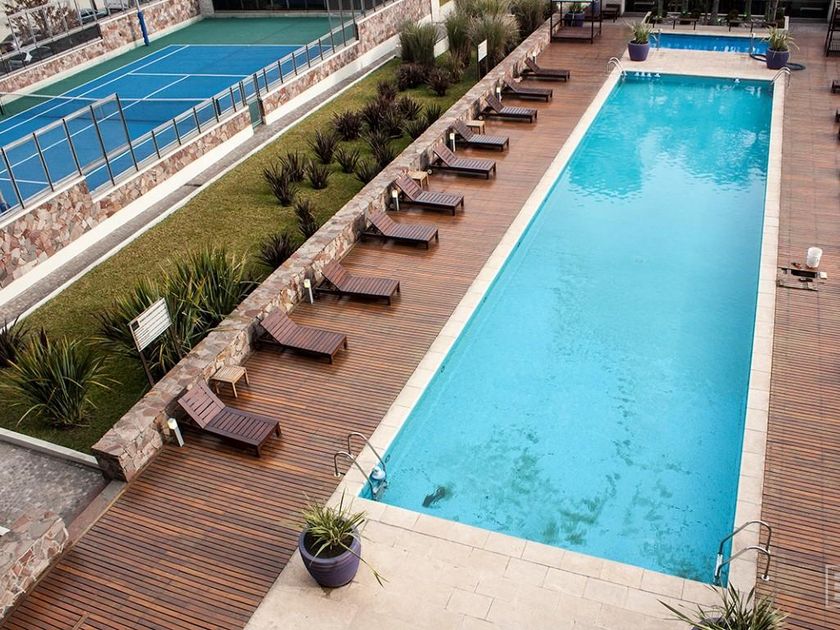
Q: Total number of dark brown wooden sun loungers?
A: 10